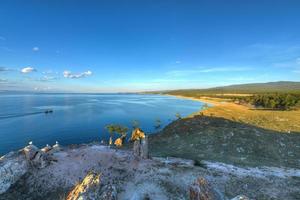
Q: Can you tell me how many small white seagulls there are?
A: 3